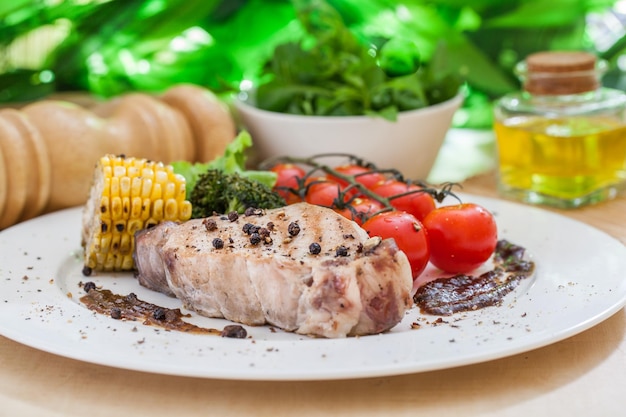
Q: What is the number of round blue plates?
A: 0